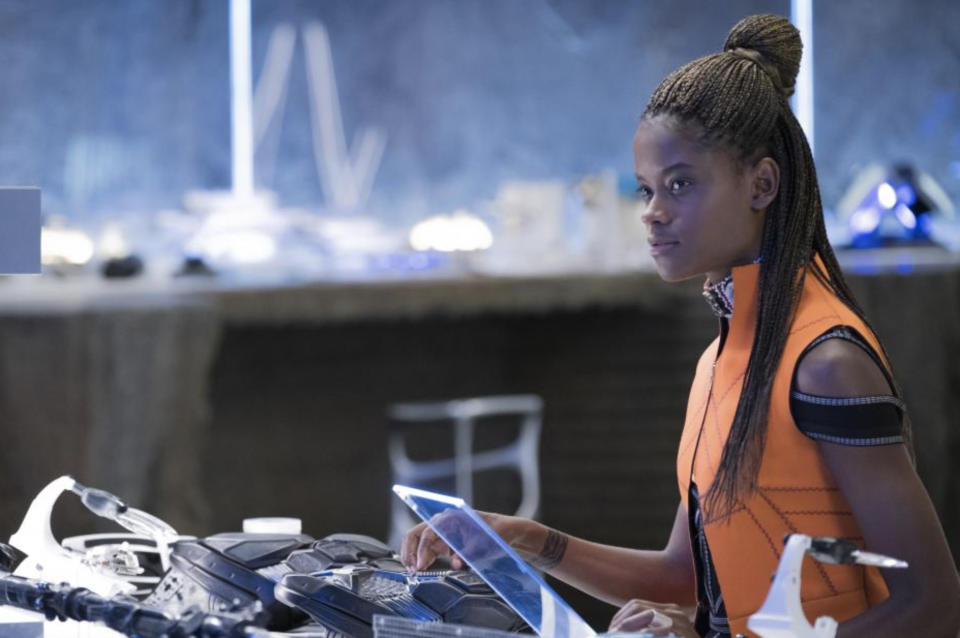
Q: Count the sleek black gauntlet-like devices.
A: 2